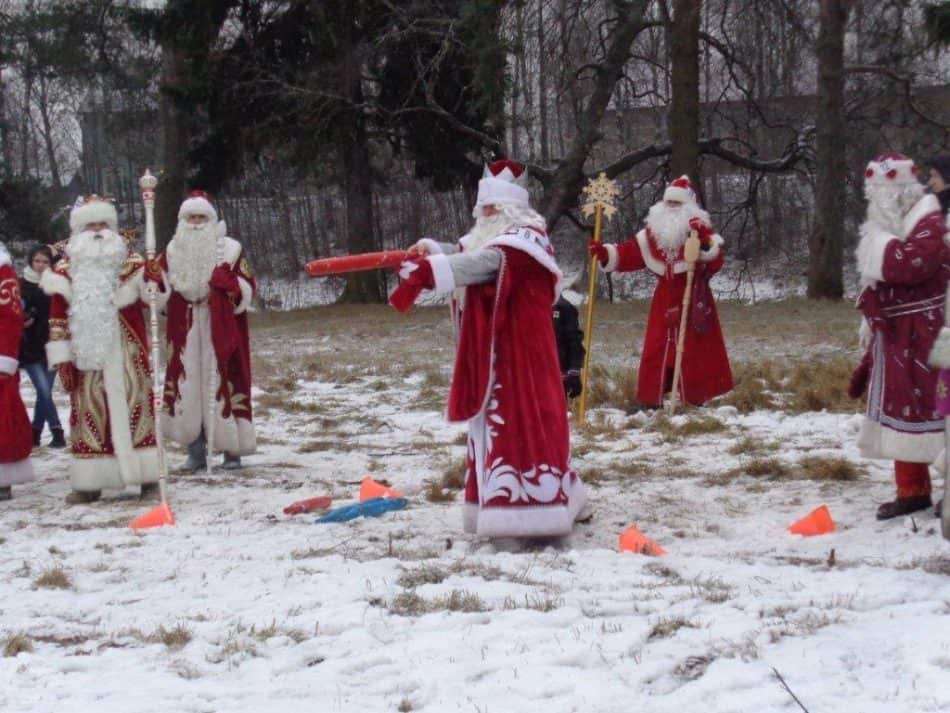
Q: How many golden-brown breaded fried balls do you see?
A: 0